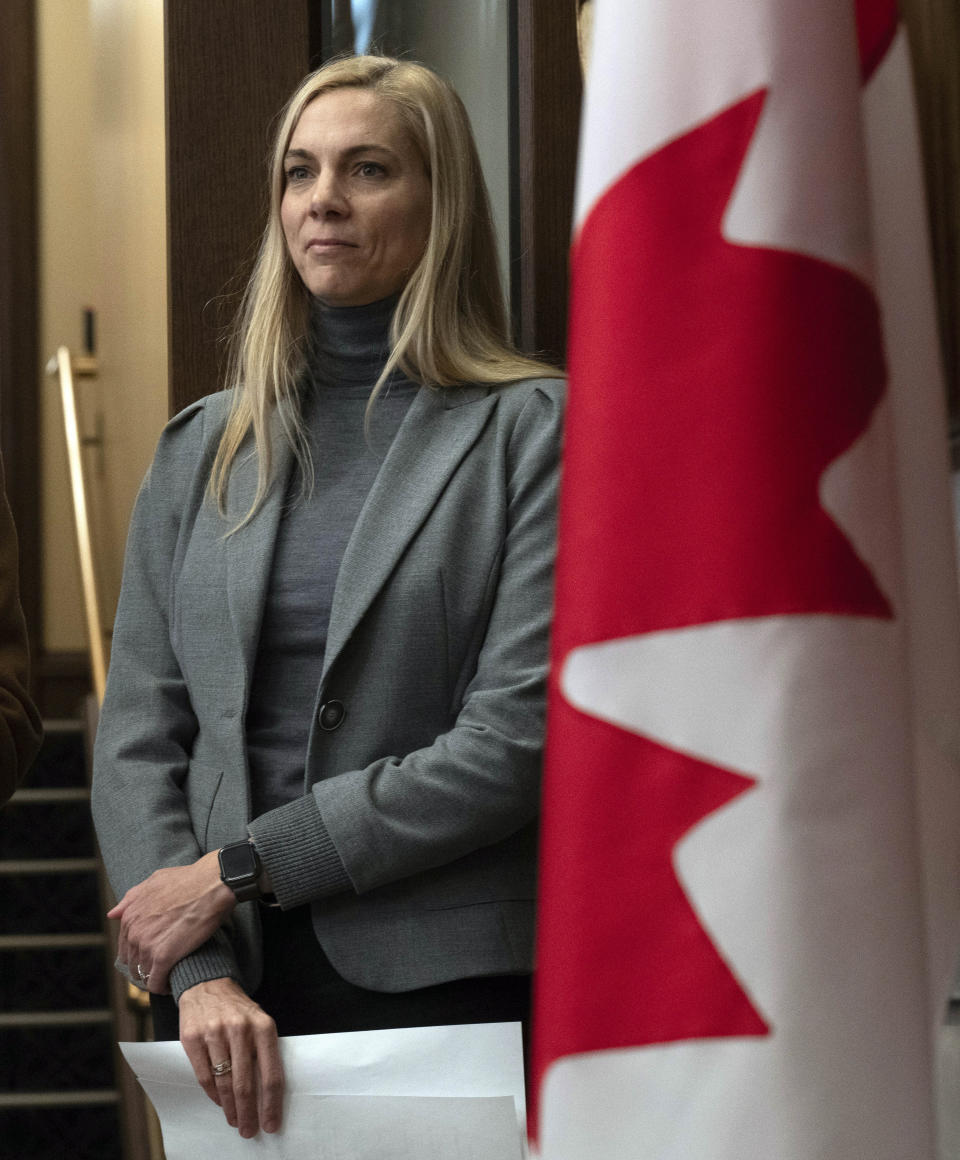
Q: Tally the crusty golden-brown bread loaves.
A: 0